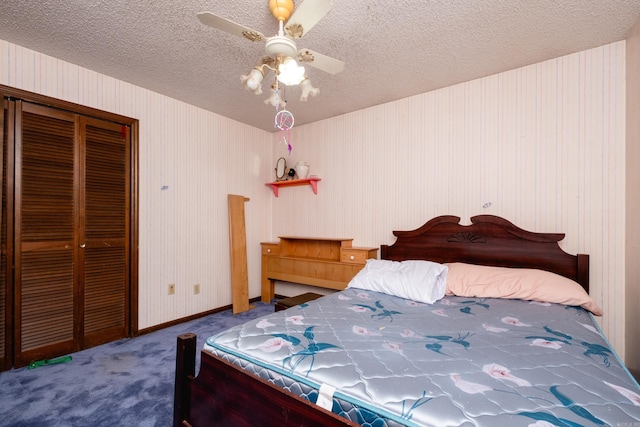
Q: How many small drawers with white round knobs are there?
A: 2